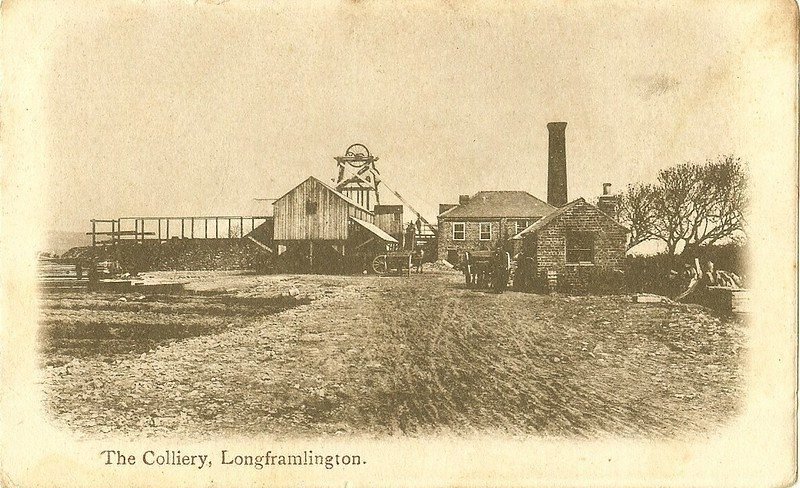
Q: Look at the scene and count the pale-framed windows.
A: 3